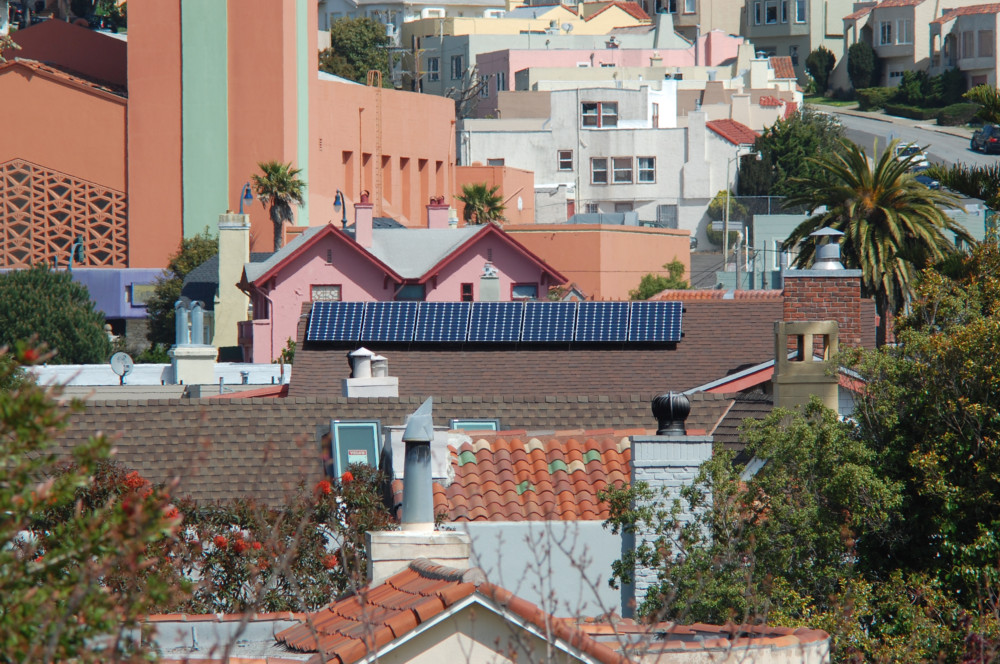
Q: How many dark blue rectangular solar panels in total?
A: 7